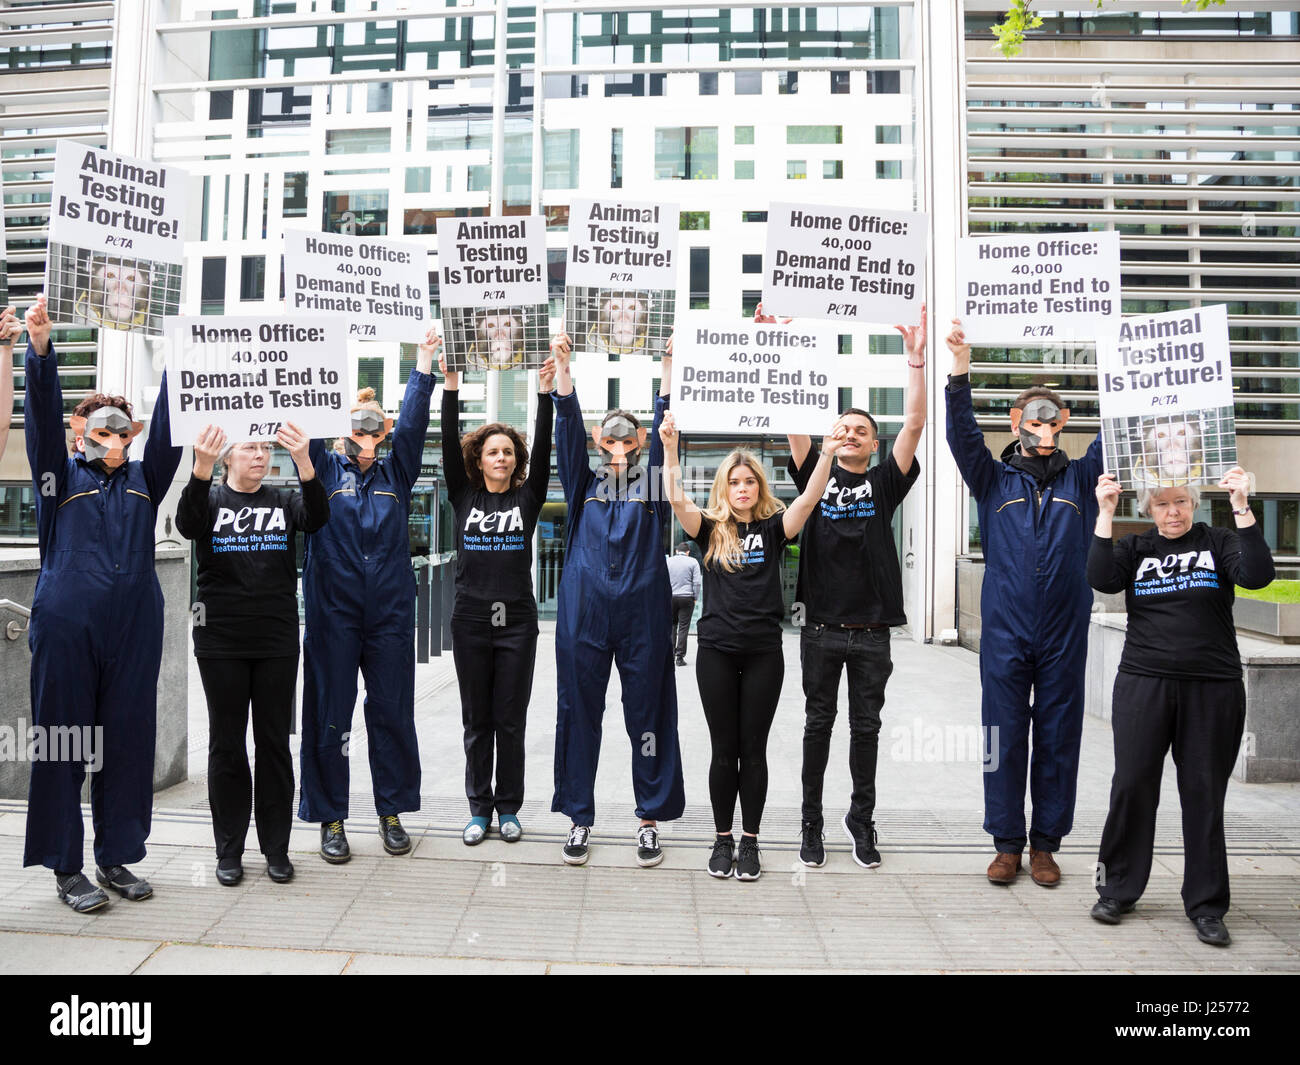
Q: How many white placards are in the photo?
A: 9